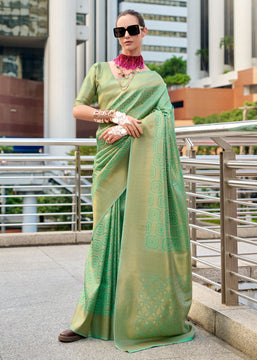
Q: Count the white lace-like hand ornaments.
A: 2